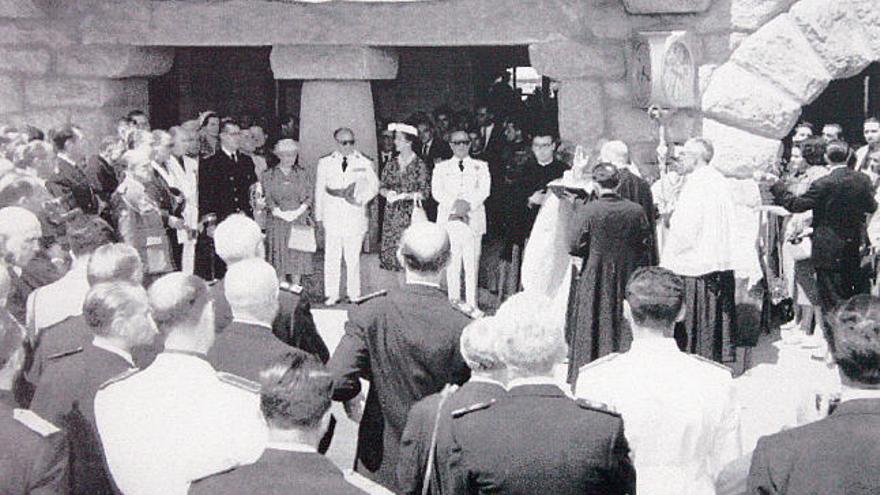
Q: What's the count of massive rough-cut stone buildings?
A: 1